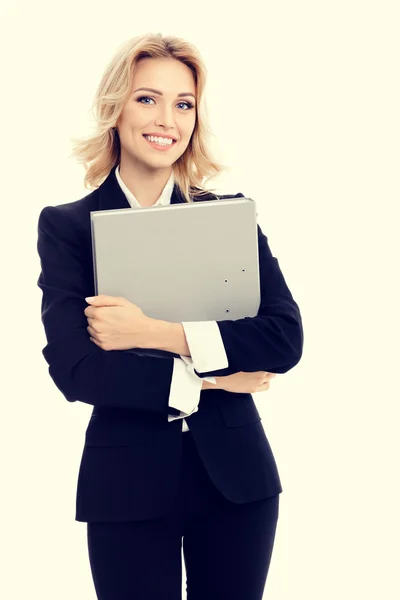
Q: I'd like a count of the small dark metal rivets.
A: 3